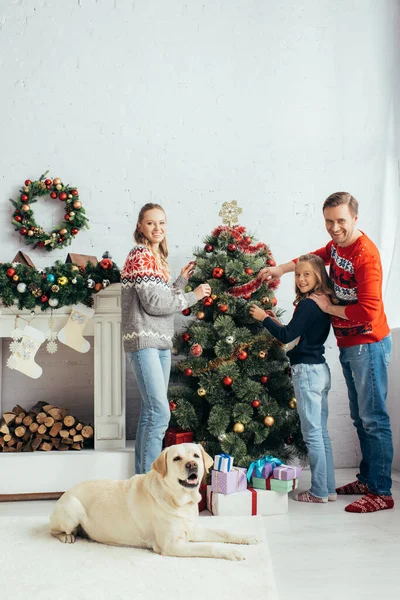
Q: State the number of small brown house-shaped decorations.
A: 2